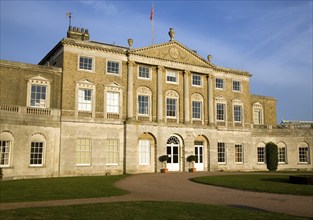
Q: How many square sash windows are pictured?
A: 7